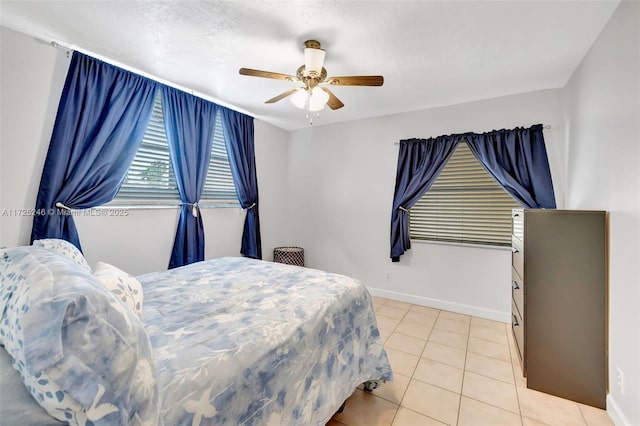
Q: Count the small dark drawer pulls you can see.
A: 4